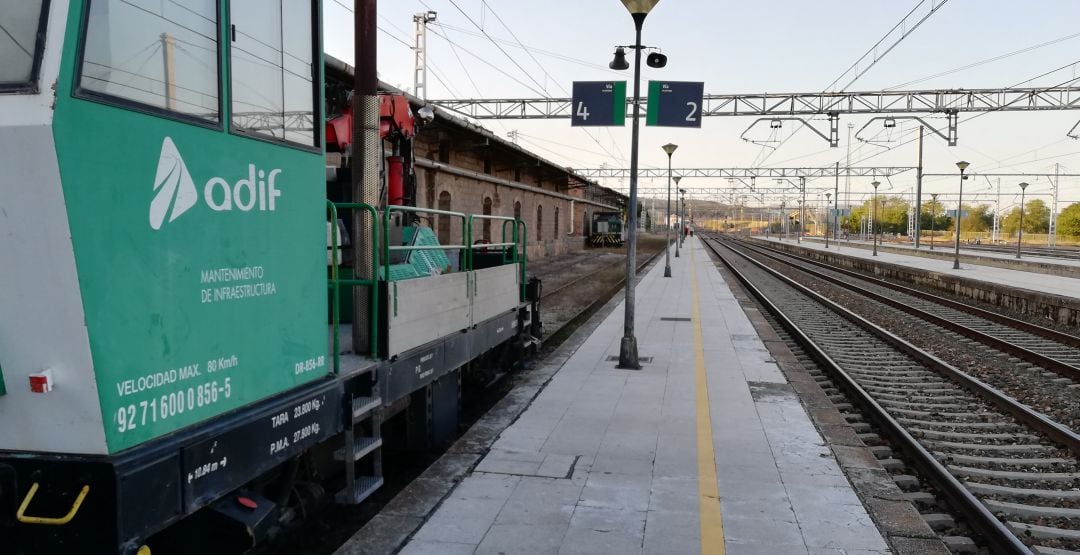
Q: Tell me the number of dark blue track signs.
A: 2